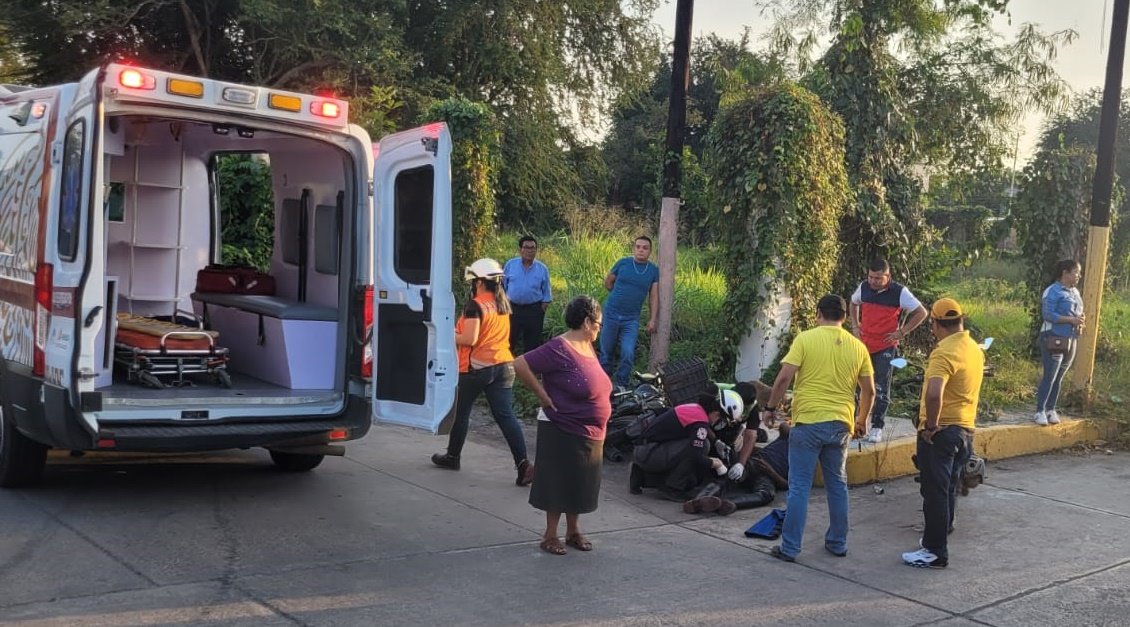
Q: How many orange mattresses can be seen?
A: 1